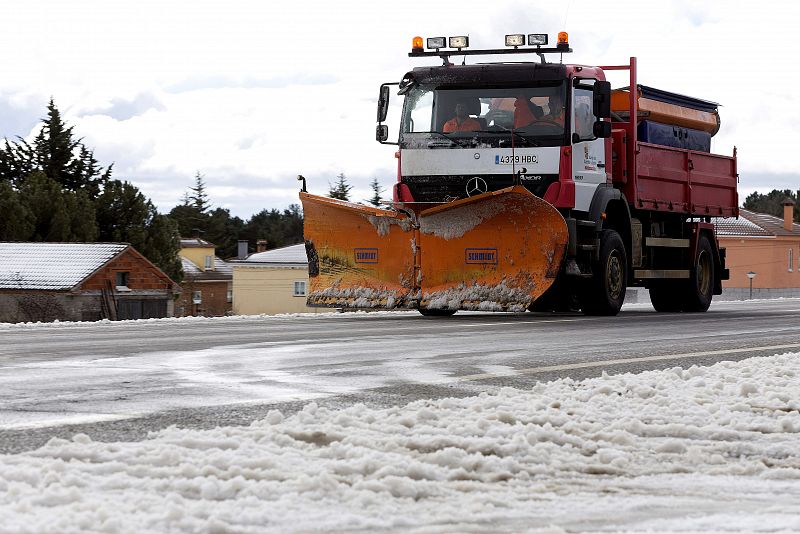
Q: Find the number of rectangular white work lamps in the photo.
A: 4